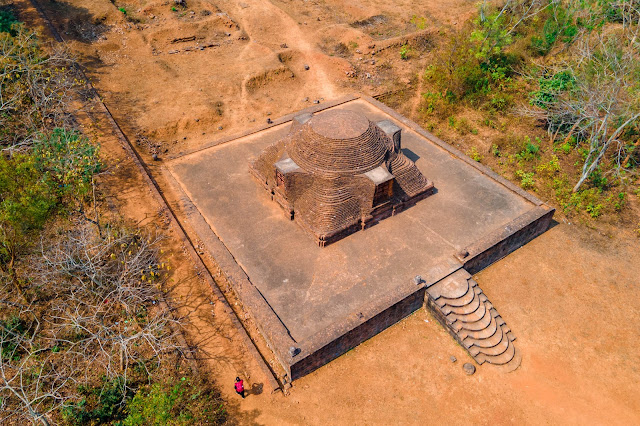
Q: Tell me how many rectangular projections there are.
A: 4